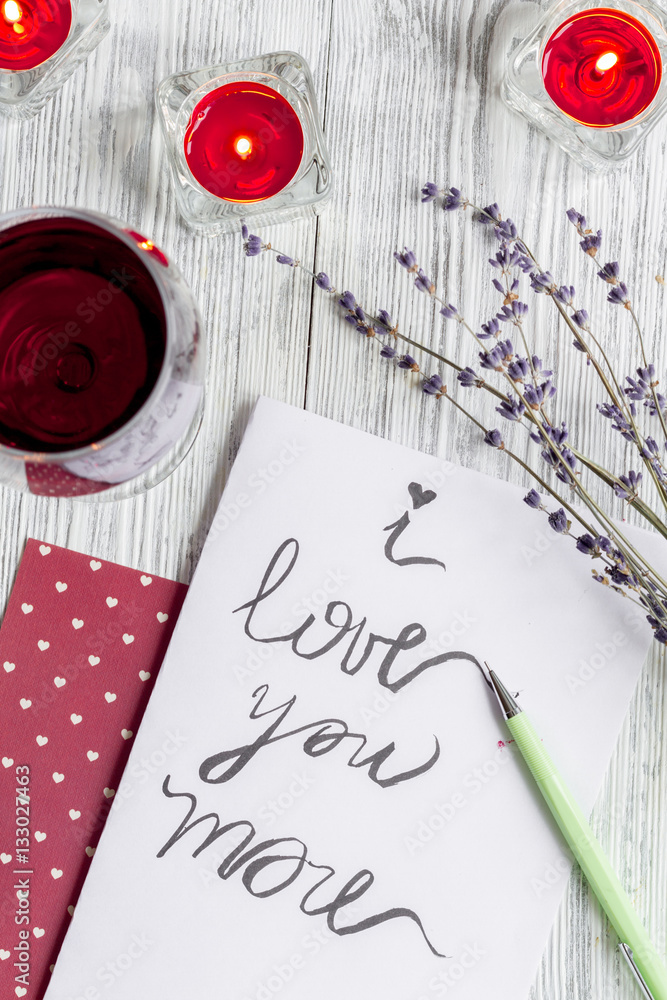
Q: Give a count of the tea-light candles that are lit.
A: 3